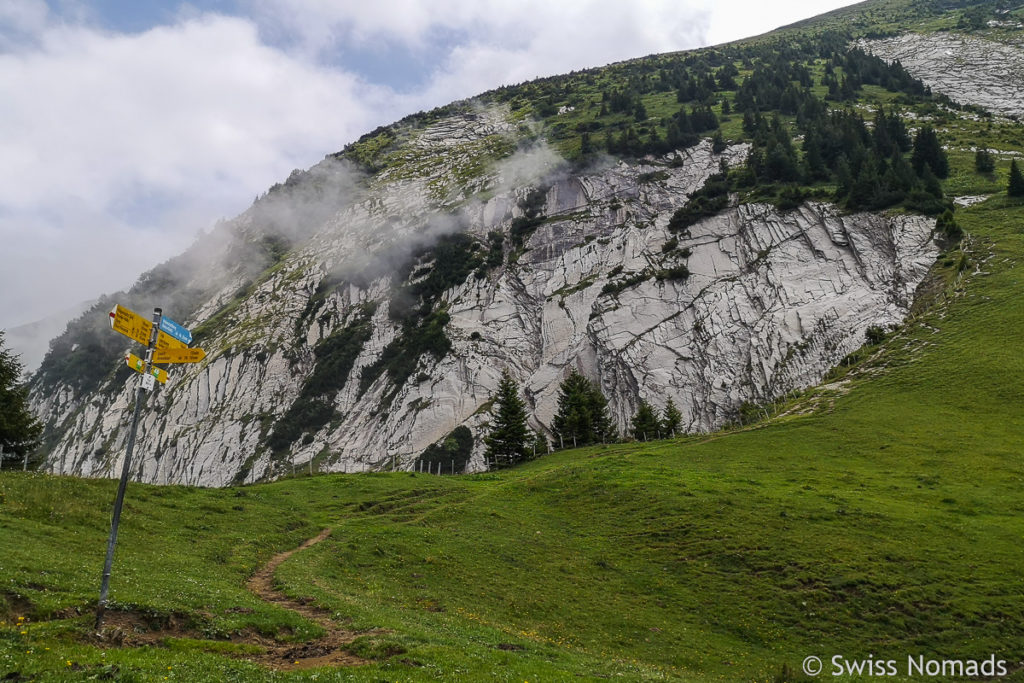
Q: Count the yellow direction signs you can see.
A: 5